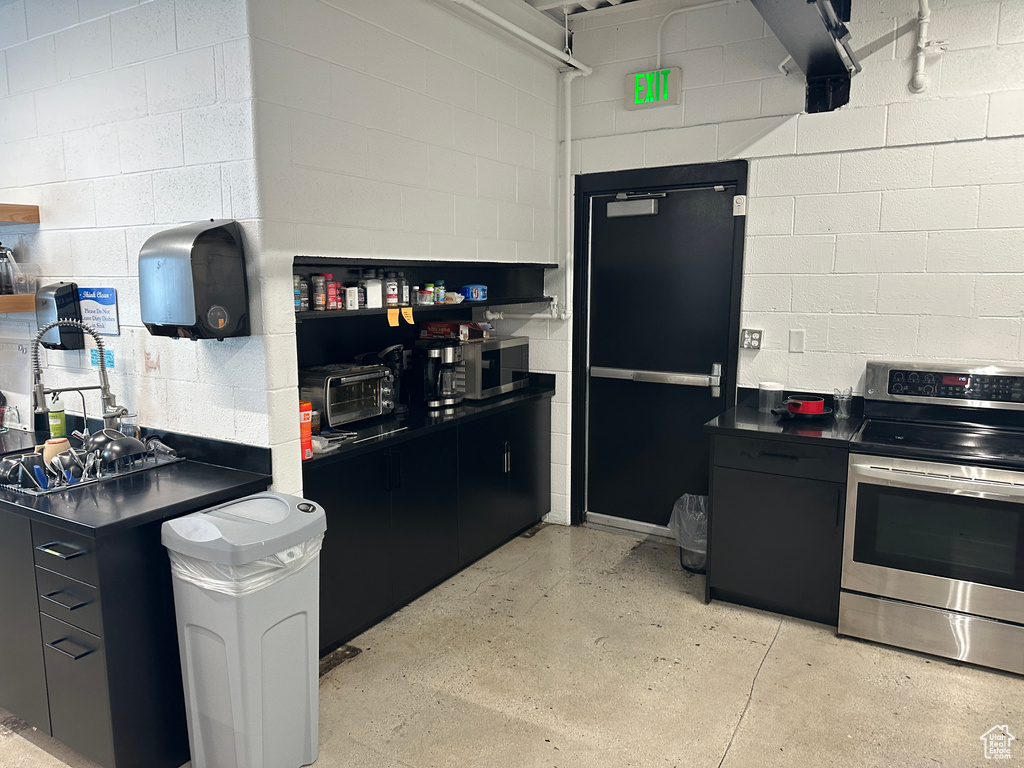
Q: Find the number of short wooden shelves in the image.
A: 2